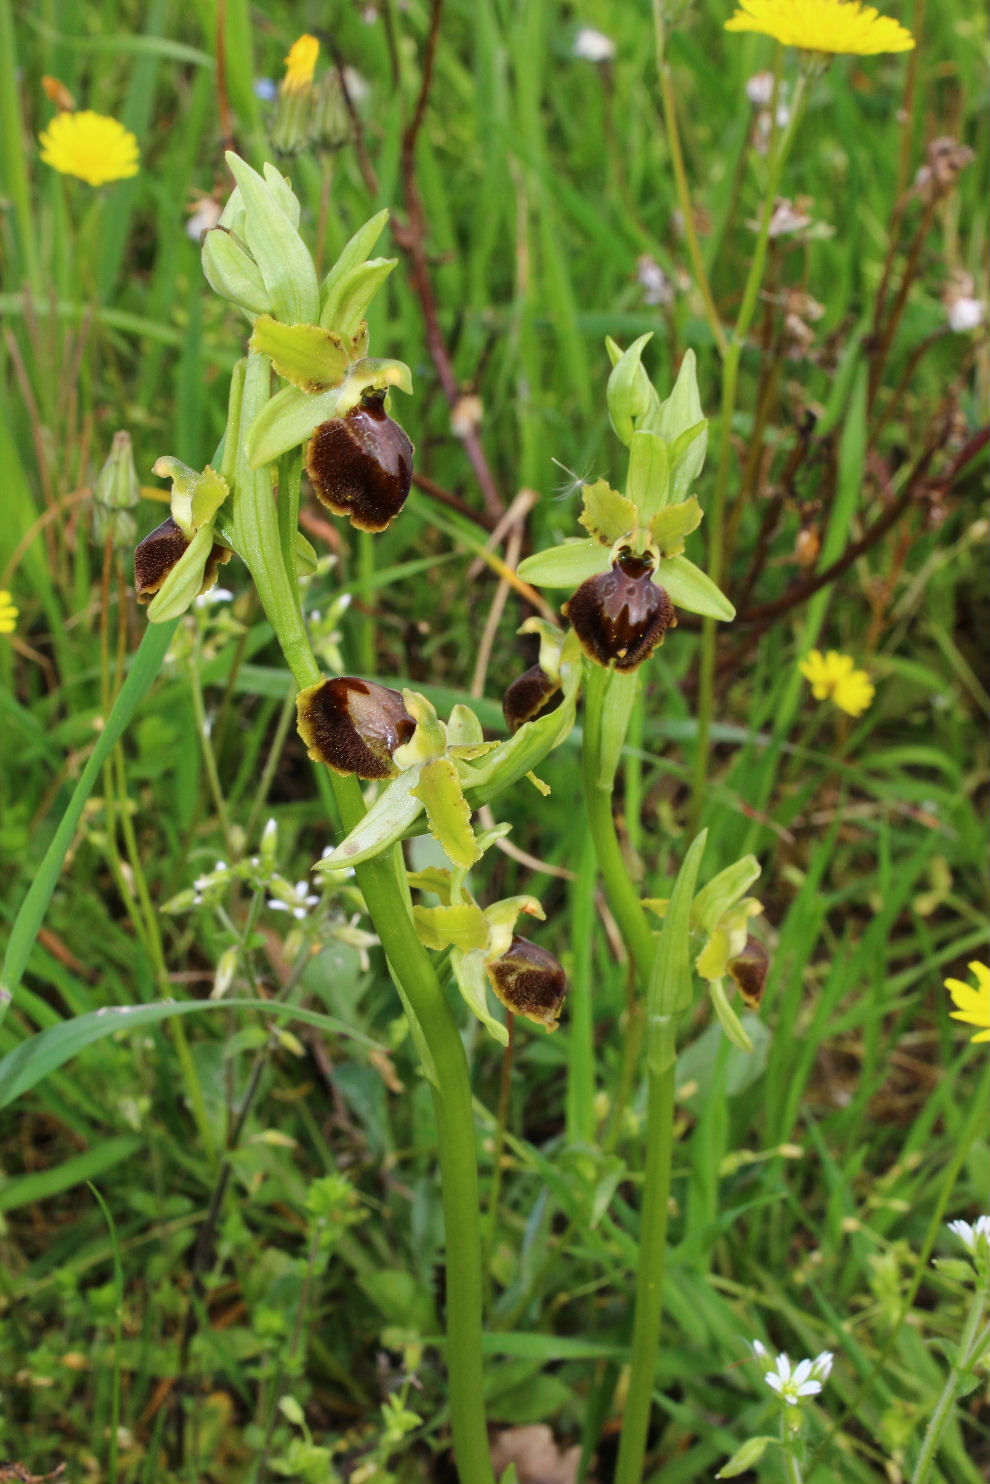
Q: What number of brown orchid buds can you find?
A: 7